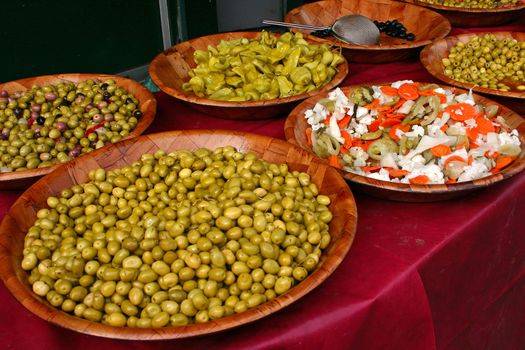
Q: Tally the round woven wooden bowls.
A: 7